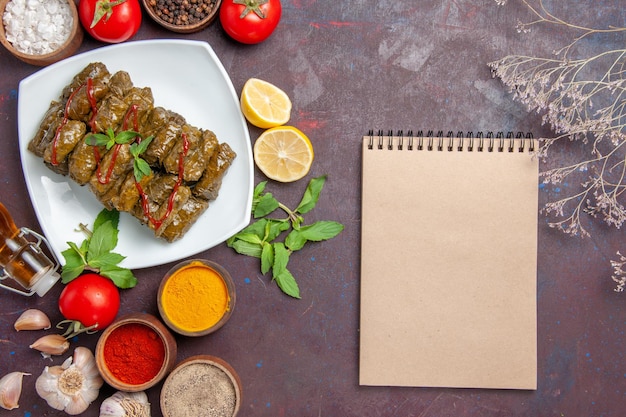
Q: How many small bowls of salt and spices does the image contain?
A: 5